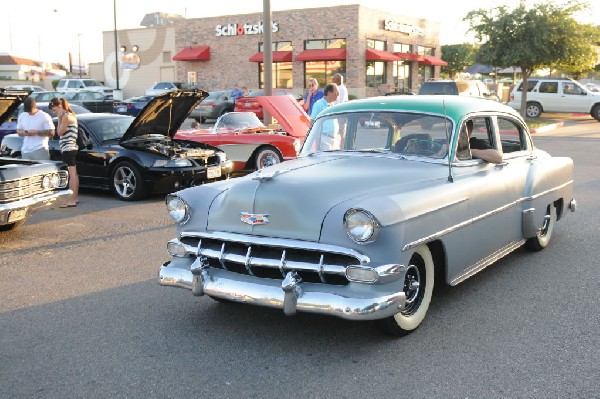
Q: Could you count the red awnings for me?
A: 6